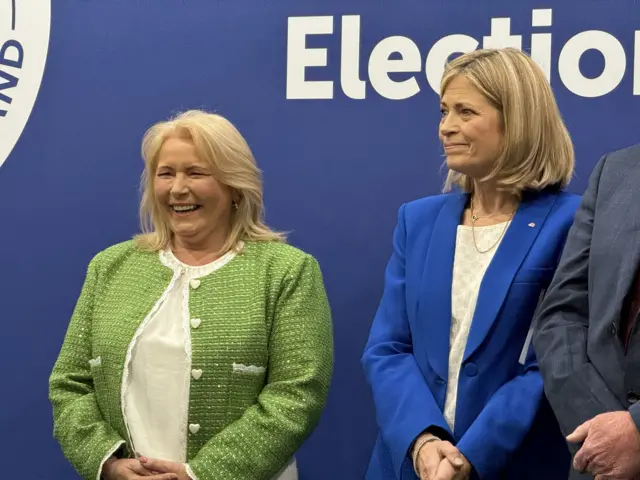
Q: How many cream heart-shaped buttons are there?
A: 4